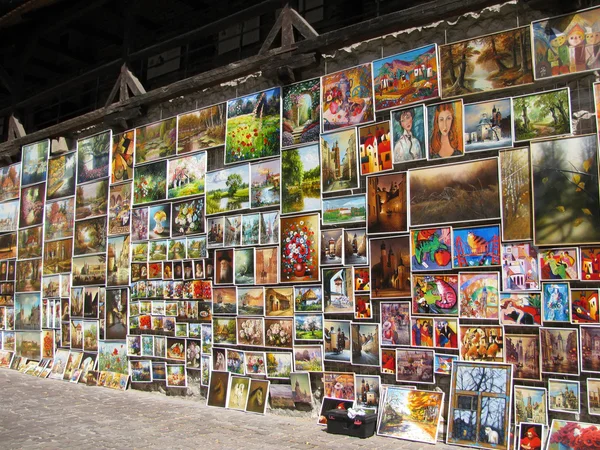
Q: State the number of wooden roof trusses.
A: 3